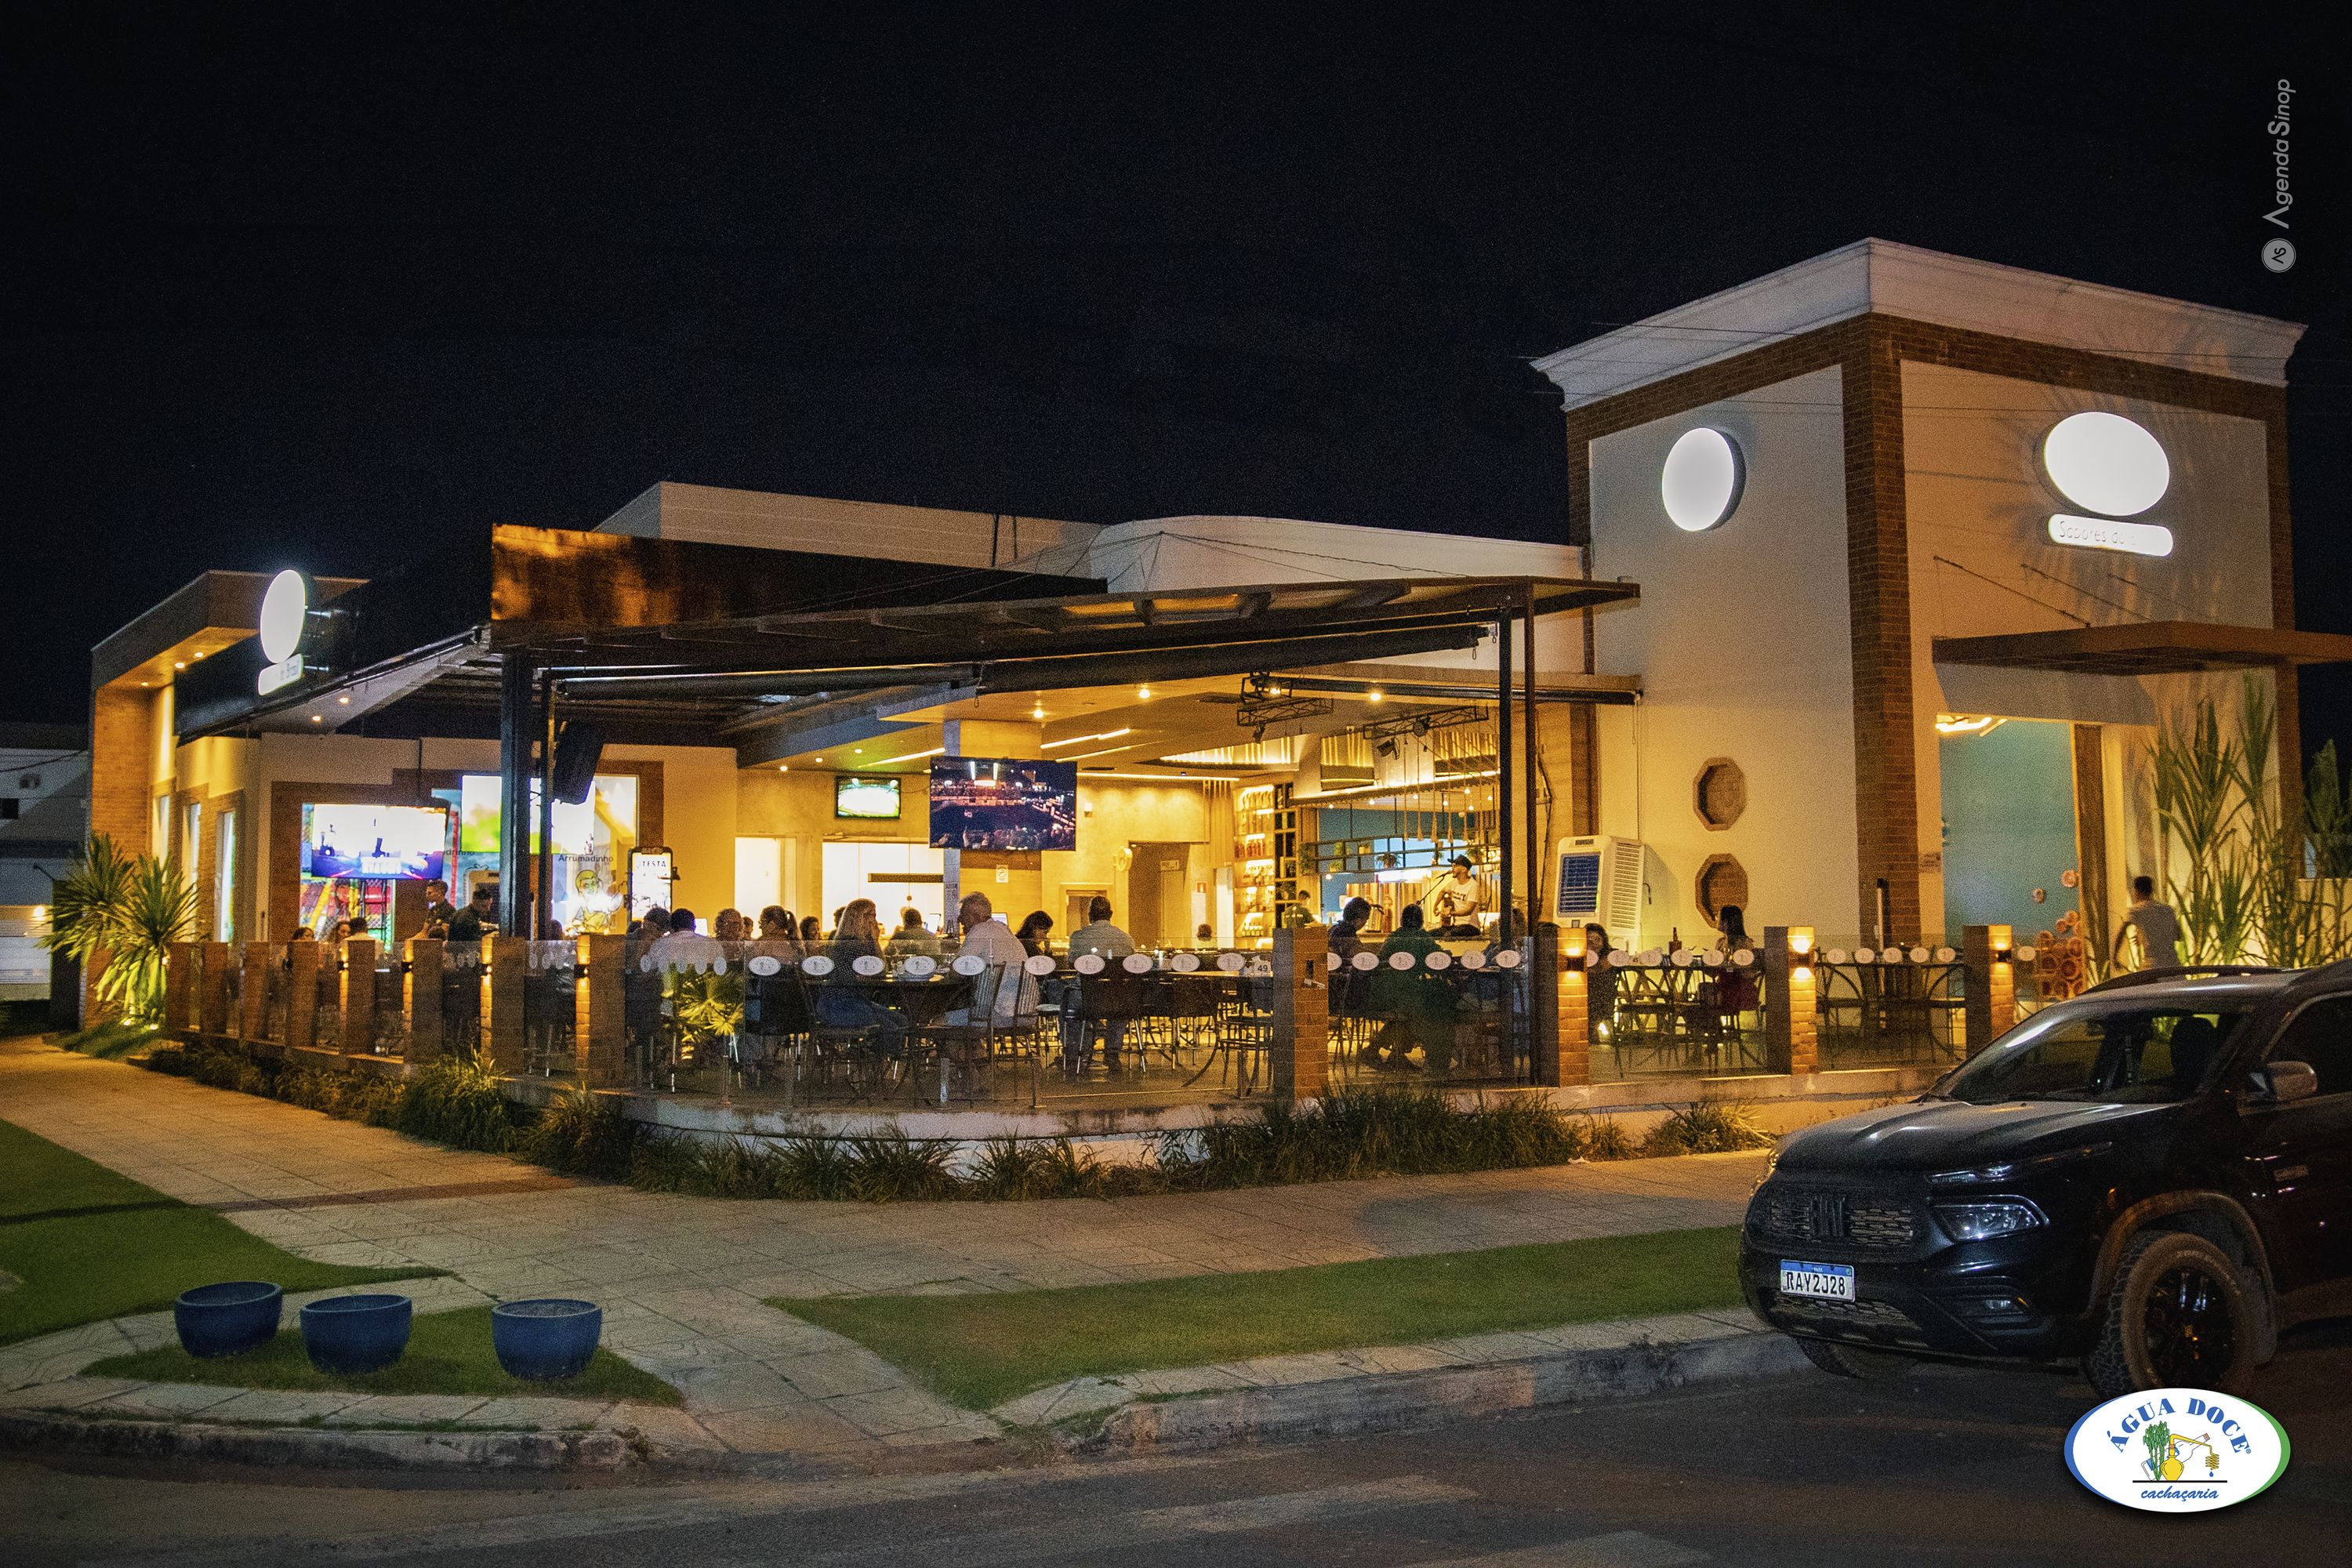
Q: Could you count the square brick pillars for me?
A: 12